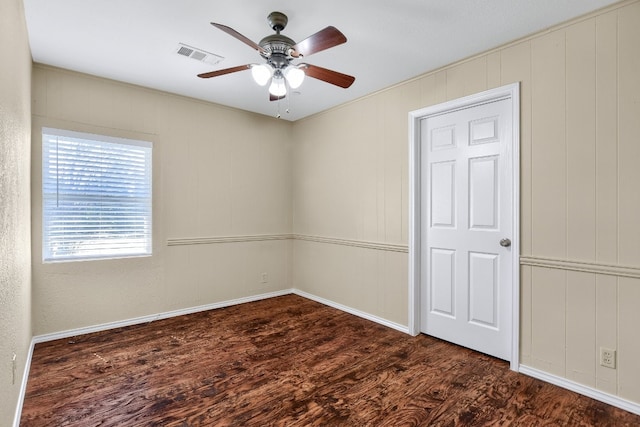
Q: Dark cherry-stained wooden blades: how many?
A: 5